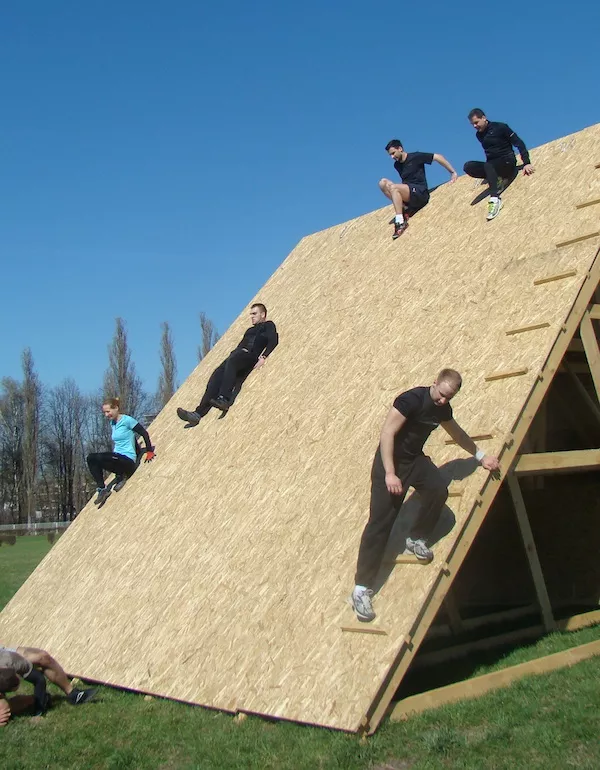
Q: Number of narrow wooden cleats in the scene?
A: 10